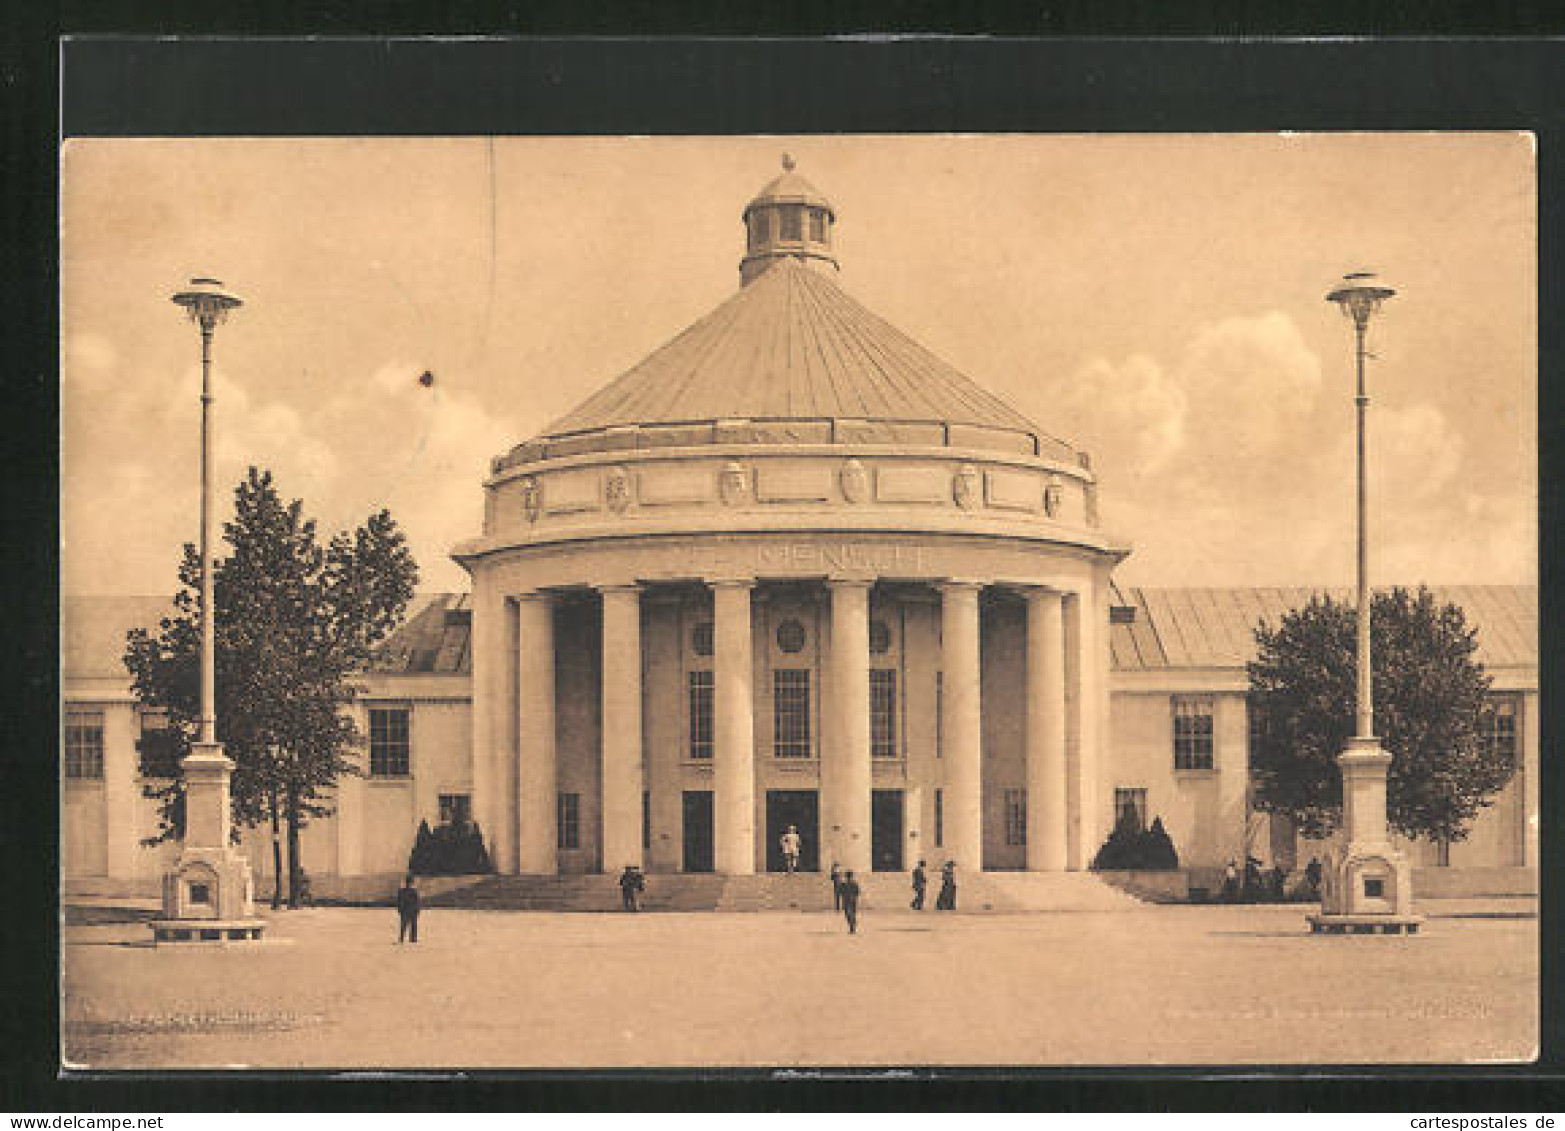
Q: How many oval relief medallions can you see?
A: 6